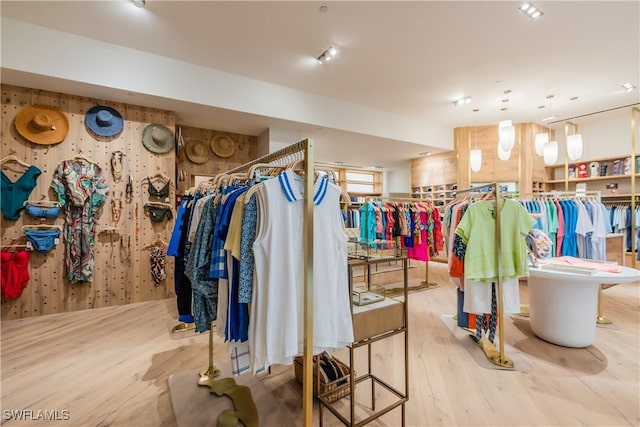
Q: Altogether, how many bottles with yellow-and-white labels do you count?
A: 0